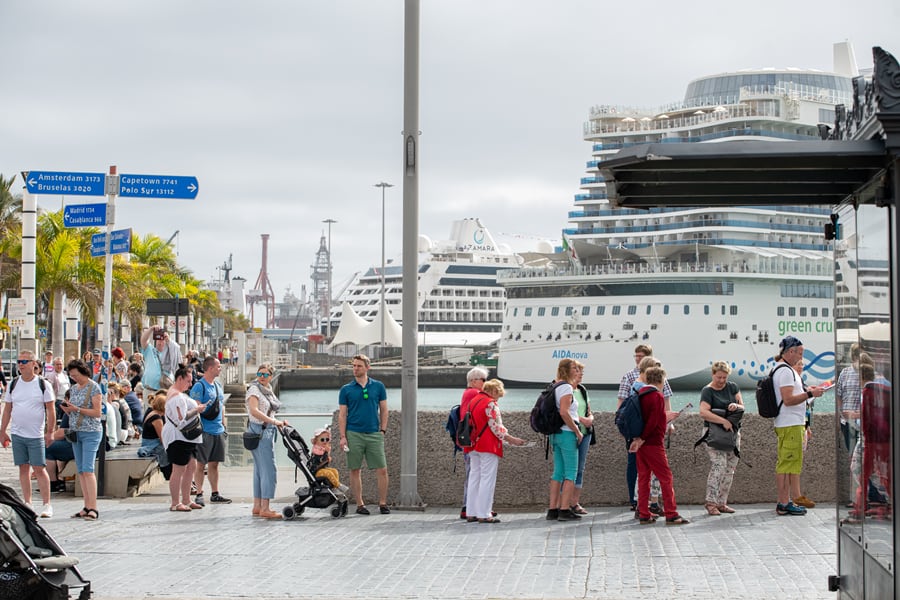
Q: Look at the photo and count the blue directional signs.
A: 5